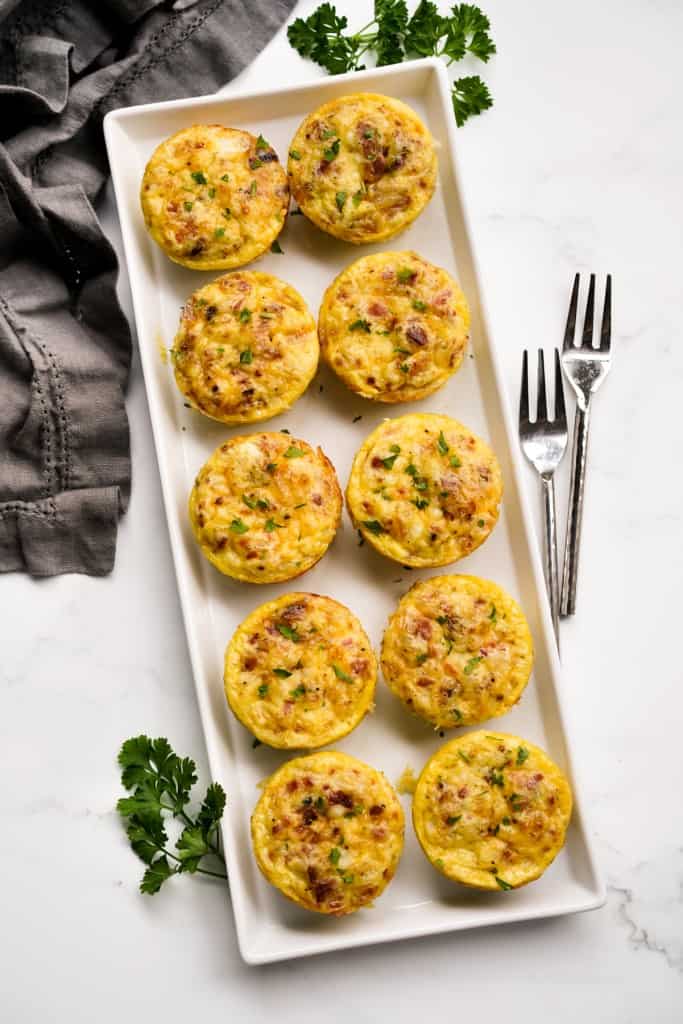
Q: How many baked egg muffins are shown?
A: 10